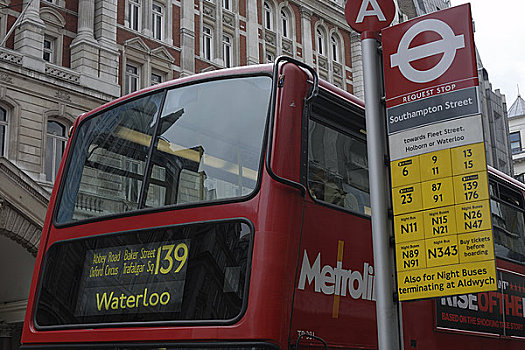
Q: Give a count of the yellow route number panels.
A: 11